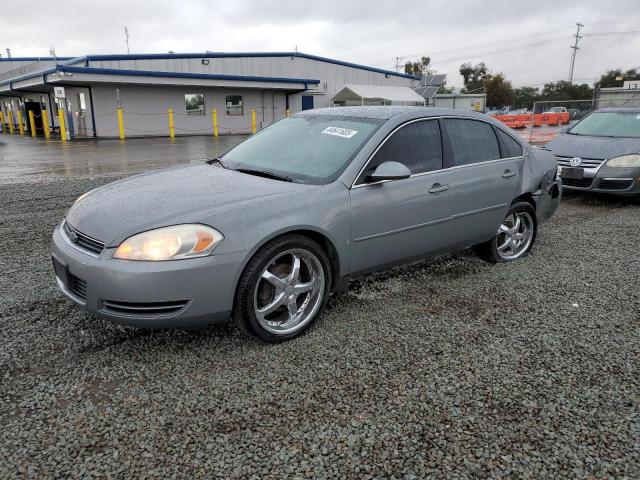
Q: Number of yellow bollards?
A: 11